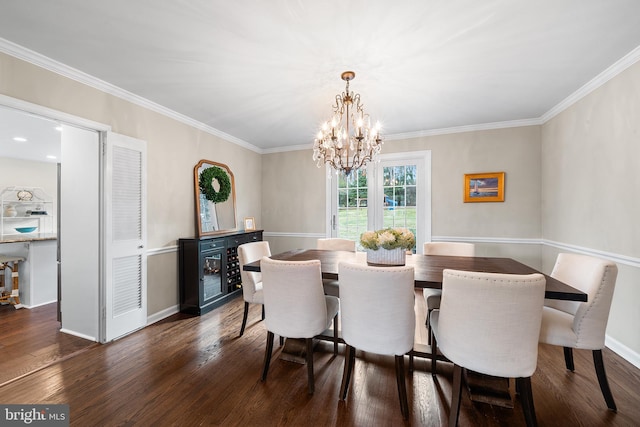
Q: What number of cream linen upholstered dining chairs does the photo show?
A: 7